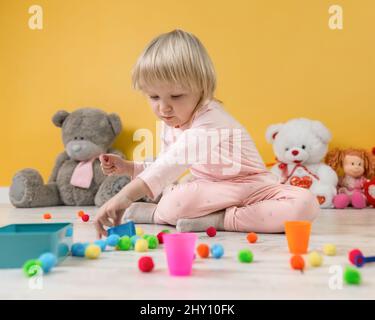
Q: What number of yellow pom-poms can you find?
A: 5